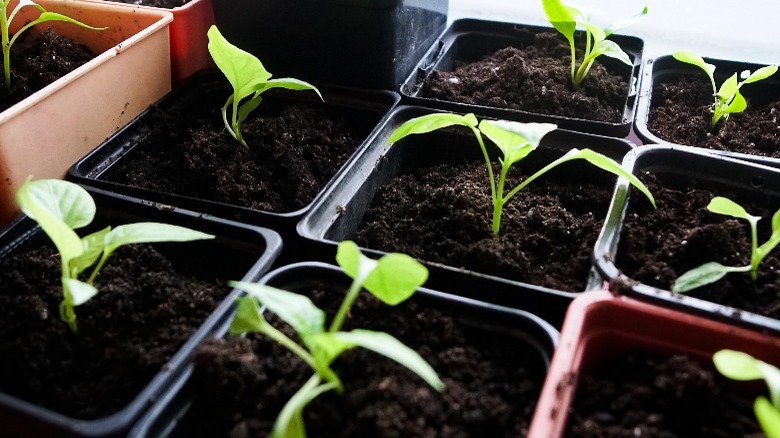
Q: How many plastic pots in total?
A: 11